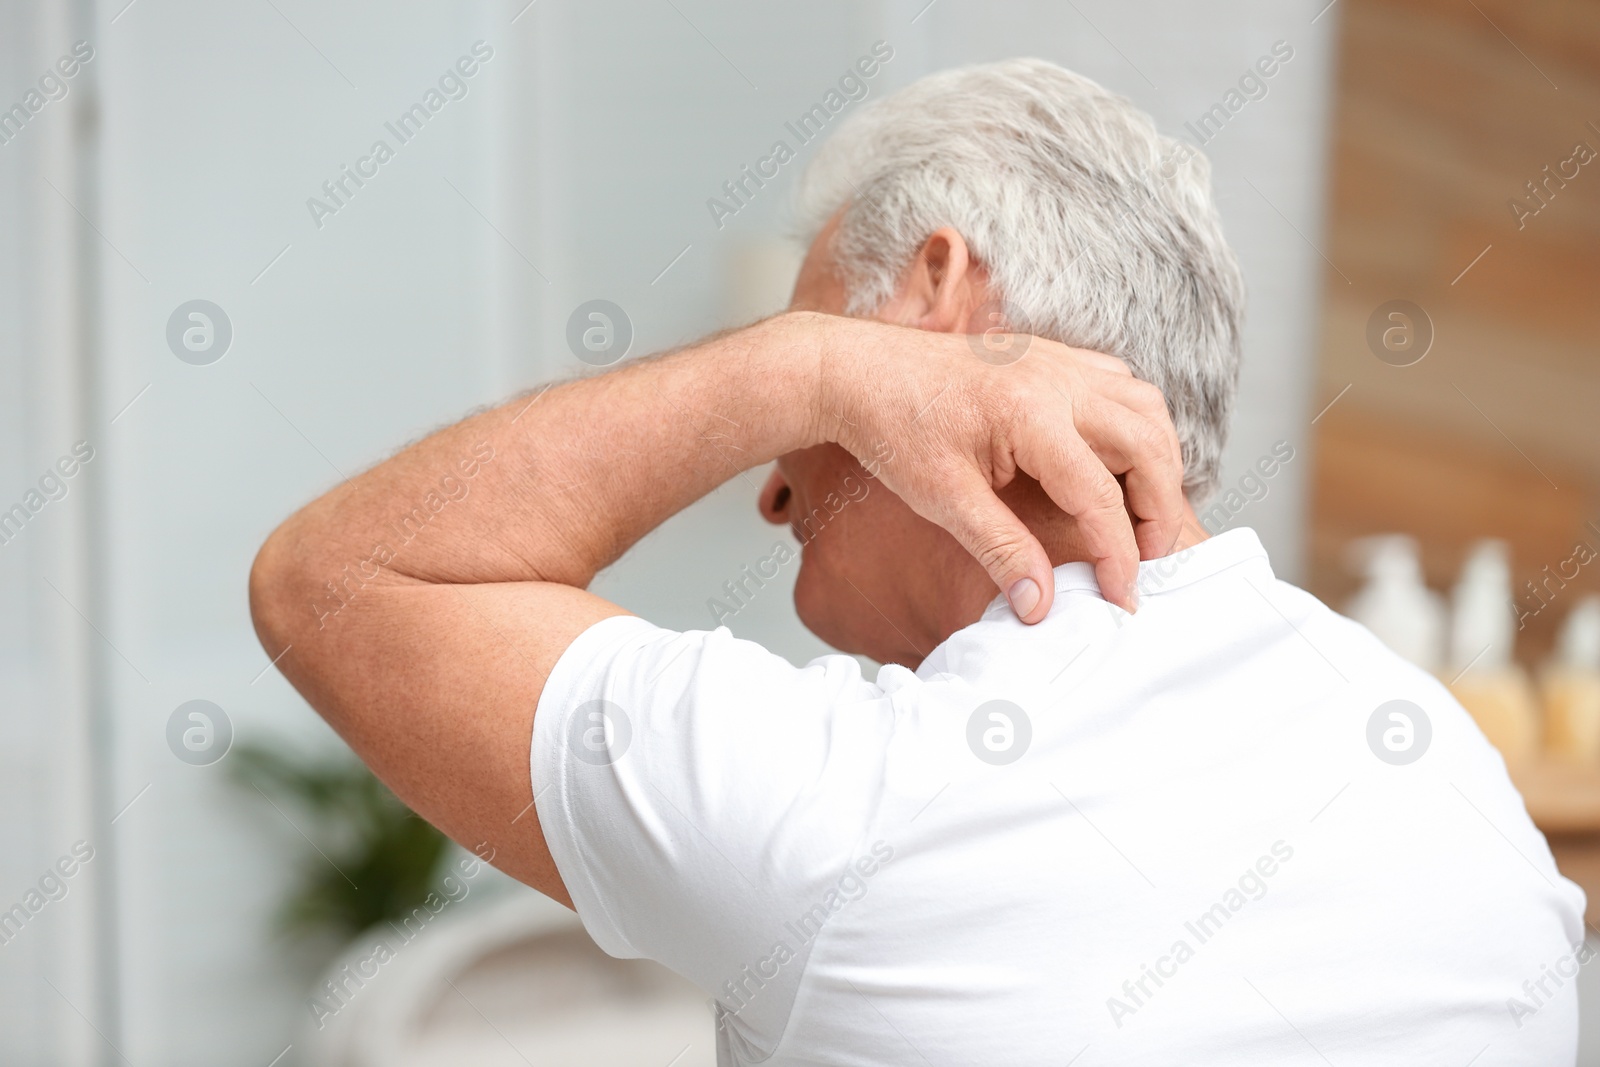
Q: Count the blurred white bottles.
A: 3